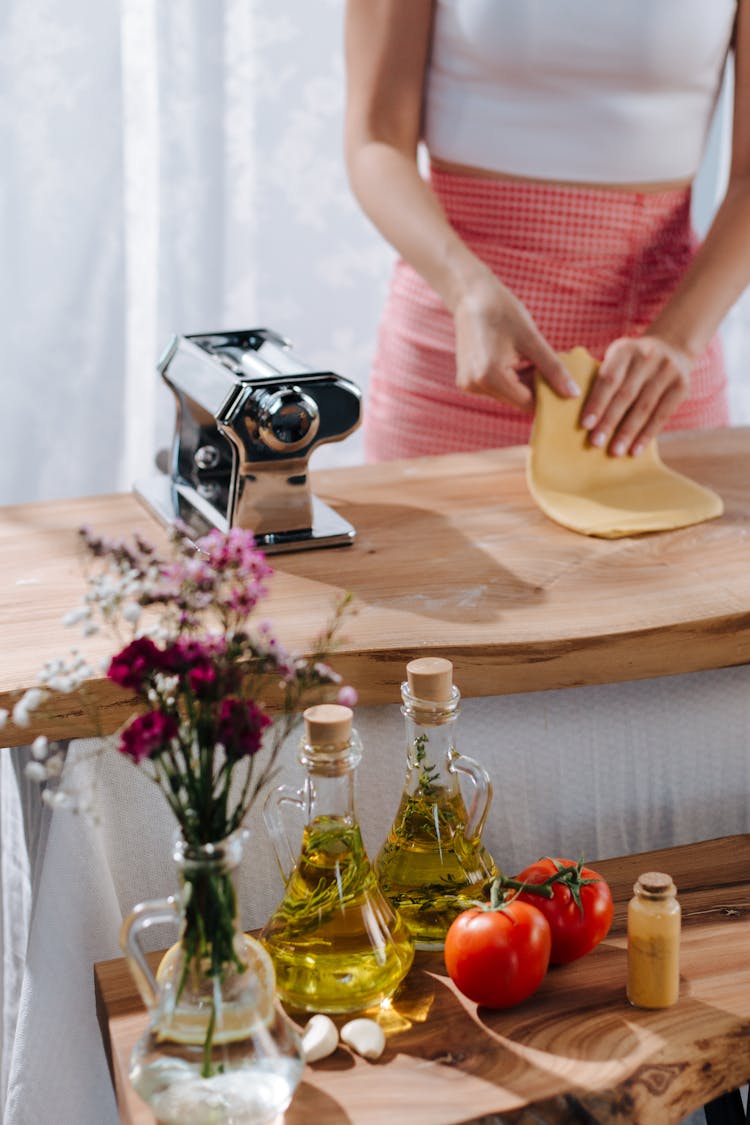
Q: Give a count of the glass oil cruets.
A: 2